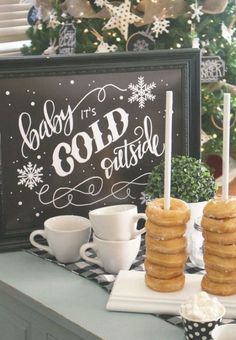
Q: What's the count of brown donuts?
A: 13